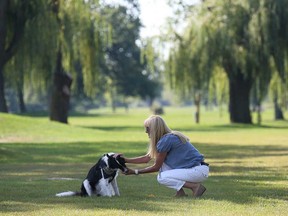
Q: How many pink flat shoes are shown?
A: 0